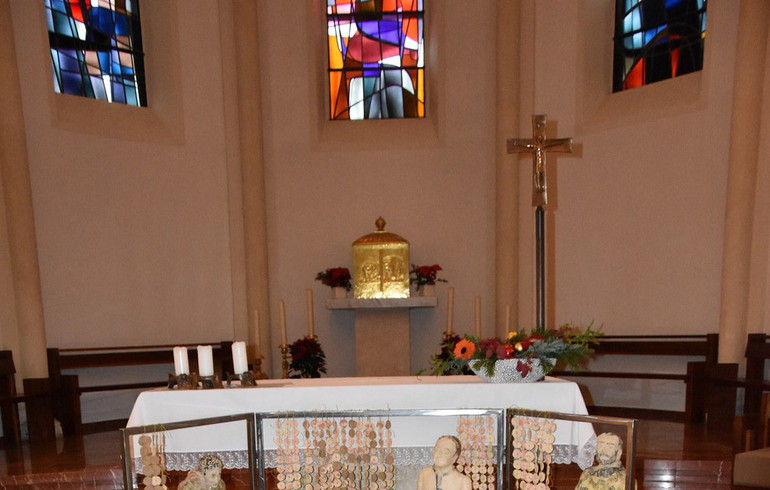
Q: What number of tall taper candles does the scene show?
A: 6